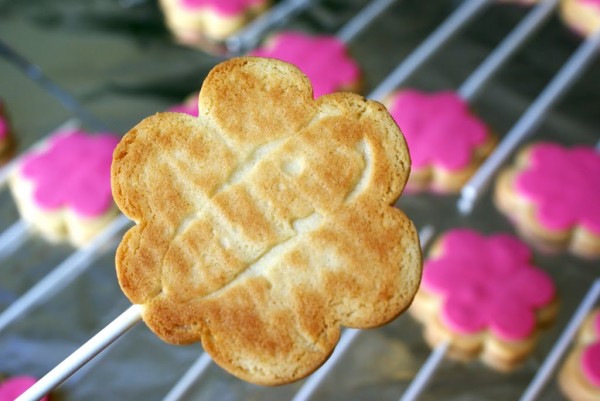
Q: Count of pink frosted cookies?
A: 11